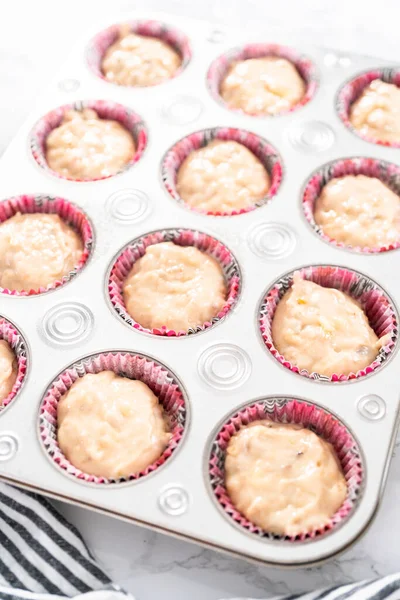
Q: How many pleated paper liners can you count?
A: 12